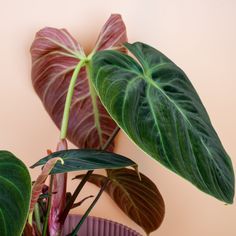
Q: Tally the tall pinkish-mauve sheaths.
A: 1